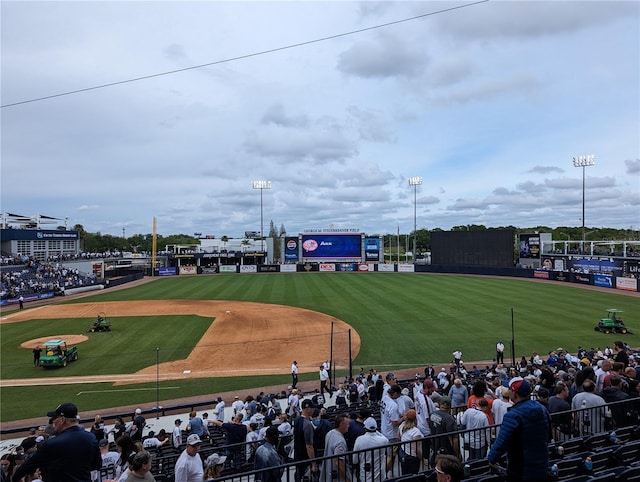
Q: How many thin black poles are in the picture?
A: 4